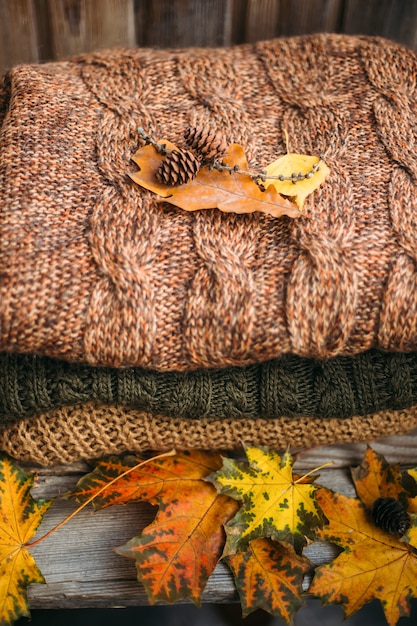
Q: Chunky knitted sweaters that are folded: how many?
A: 3